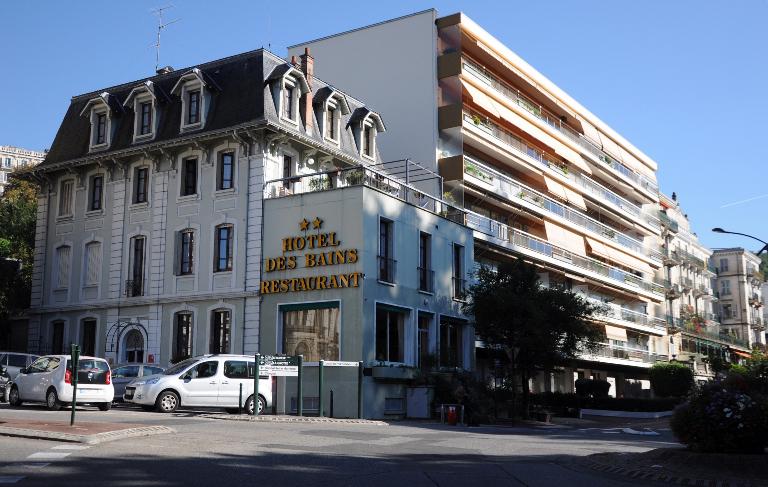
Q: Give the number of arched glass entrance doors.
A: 1